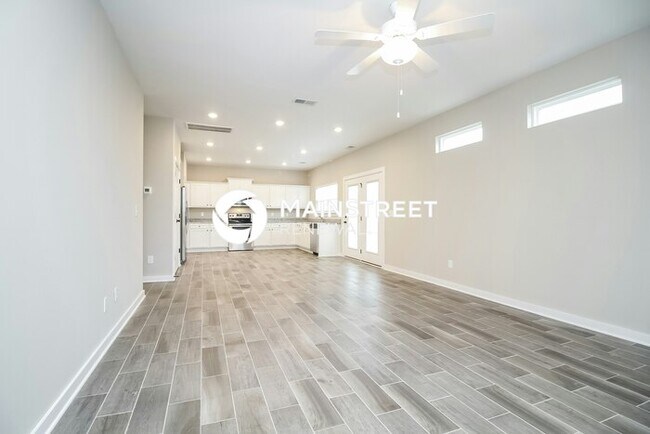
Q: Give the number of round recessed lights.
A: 9